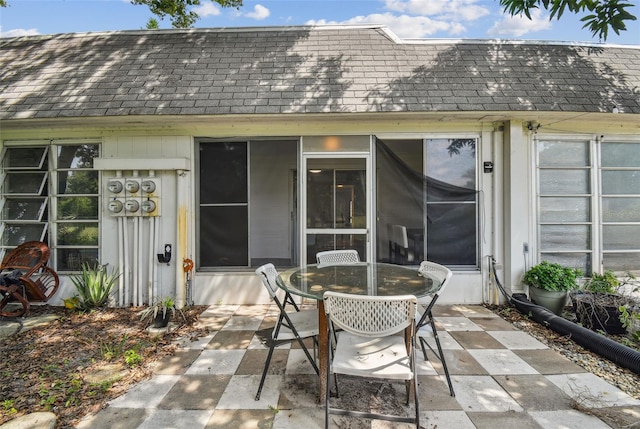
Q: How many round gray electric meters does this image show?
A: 6